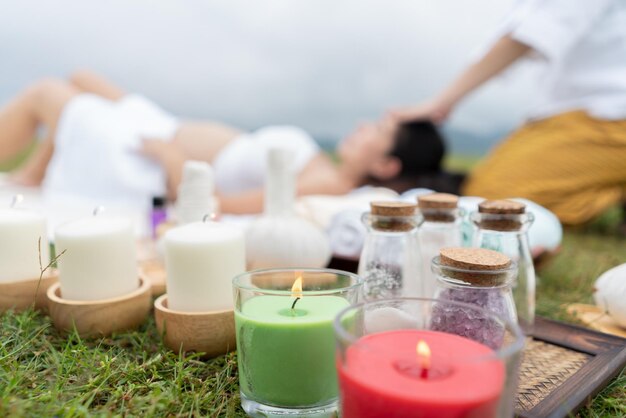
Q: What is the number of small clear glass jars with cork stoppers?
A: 4